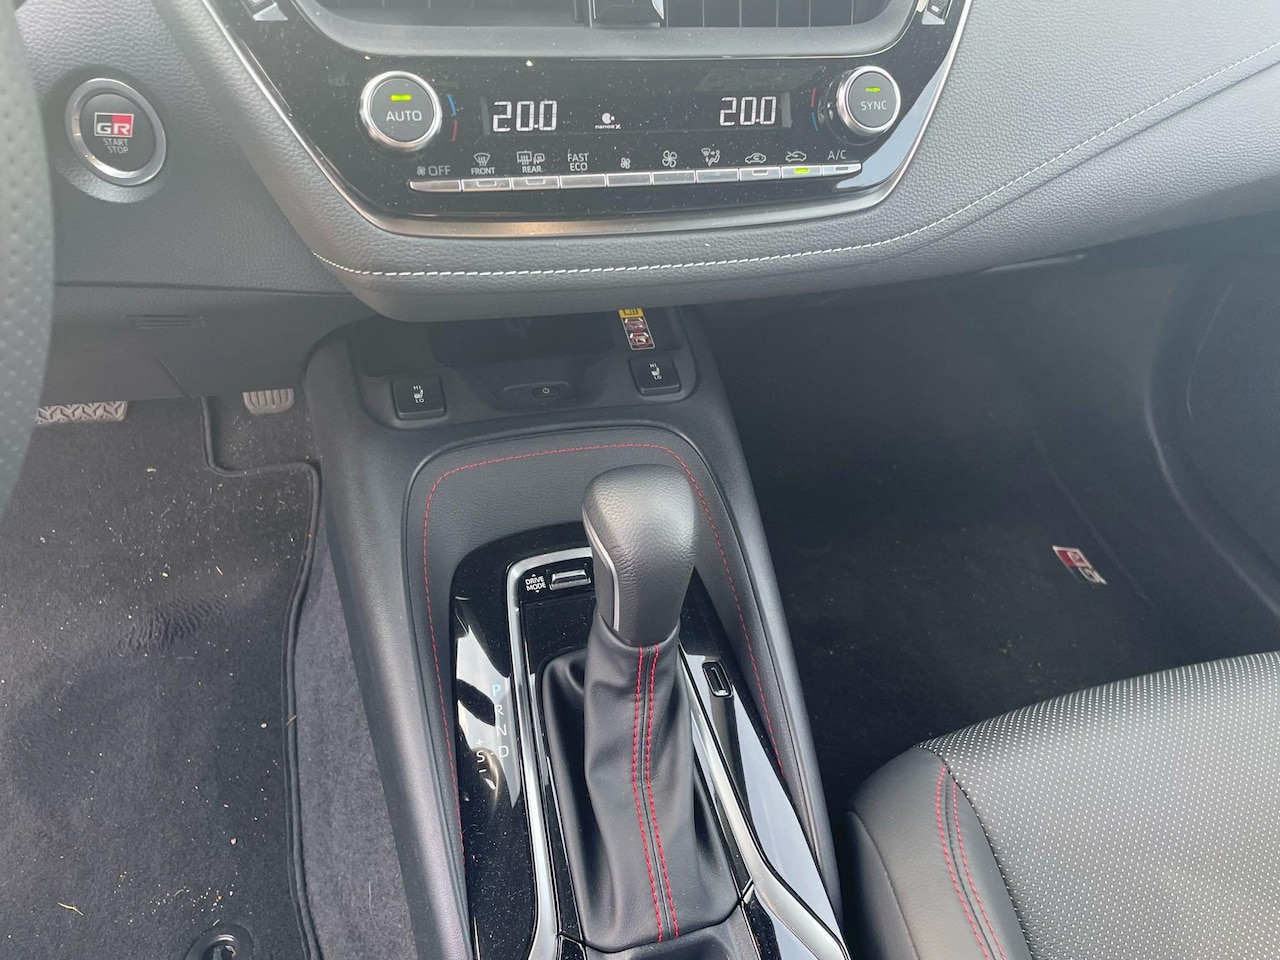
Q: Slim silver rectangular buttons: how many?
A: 10